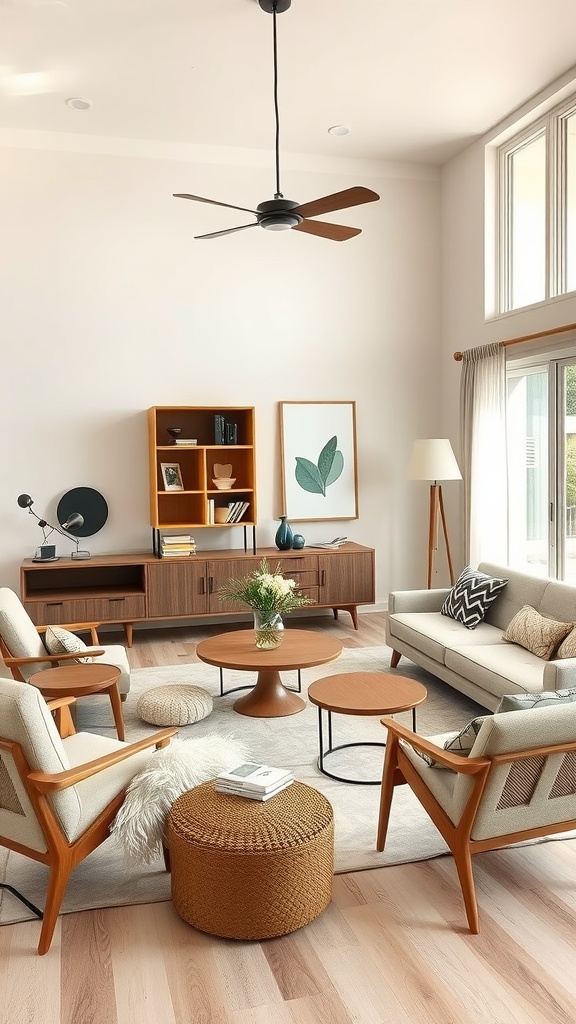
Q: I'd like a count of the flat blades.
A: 4